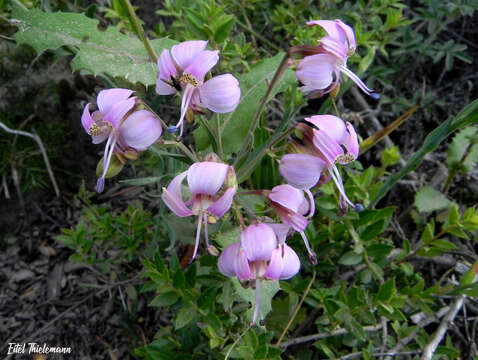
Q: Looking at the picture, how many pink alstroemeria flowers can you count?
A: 7